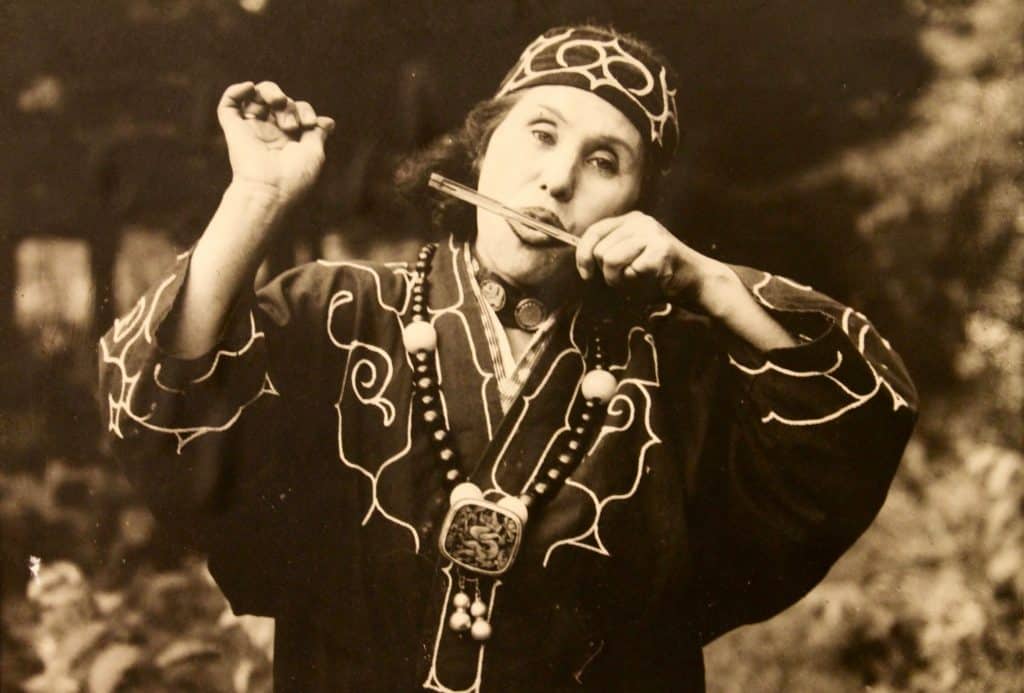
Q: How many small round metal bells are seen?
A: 4